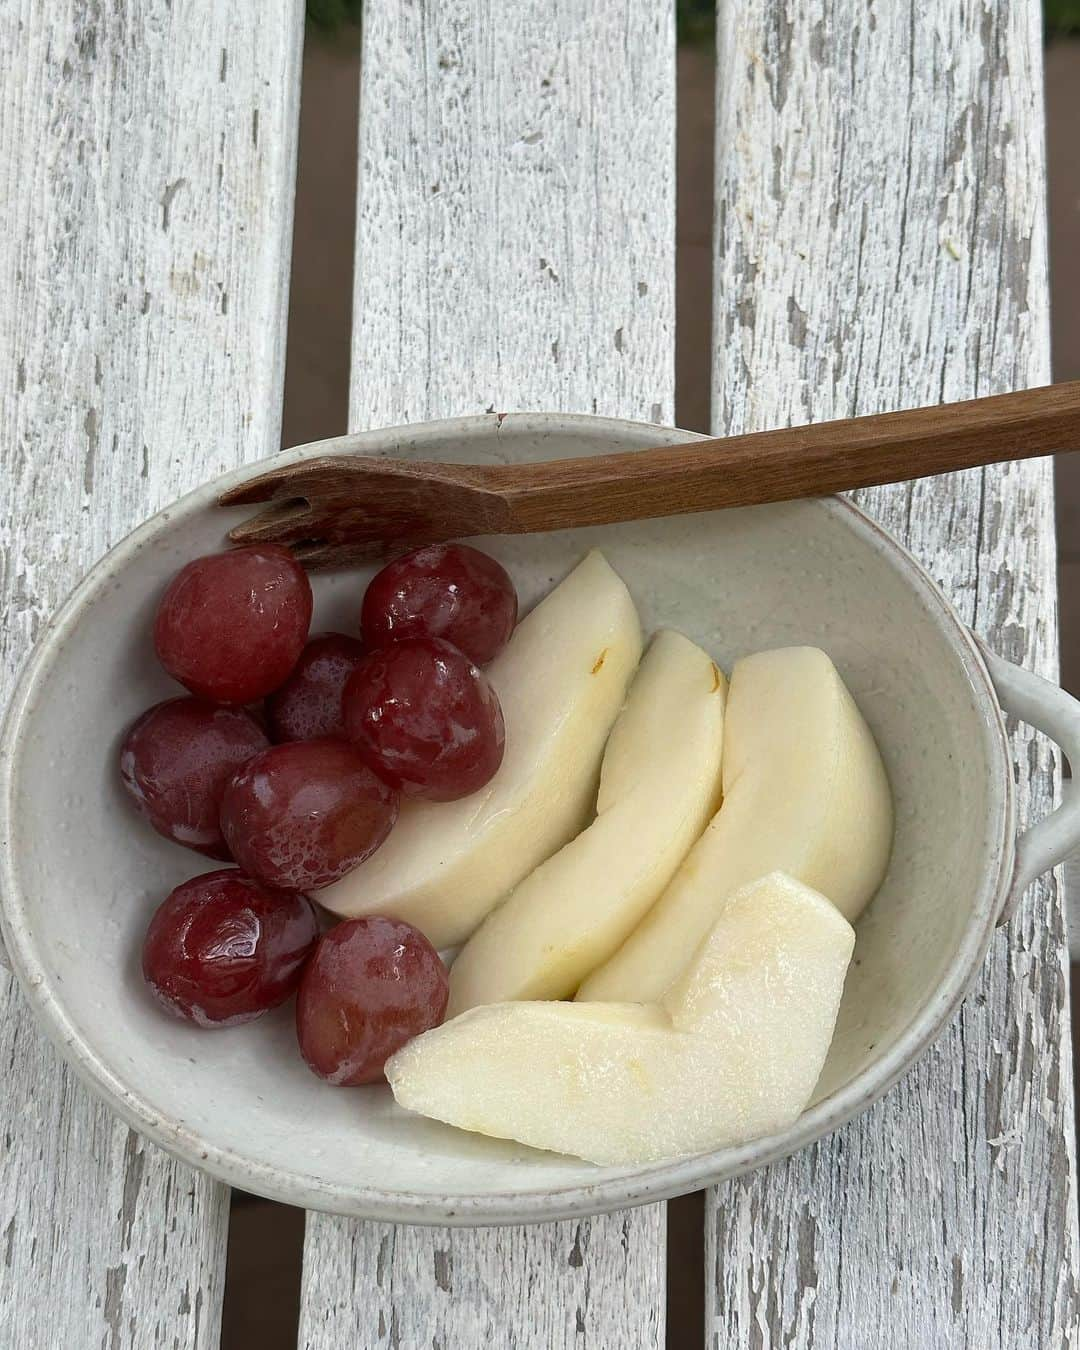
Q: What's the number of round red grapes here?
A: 8